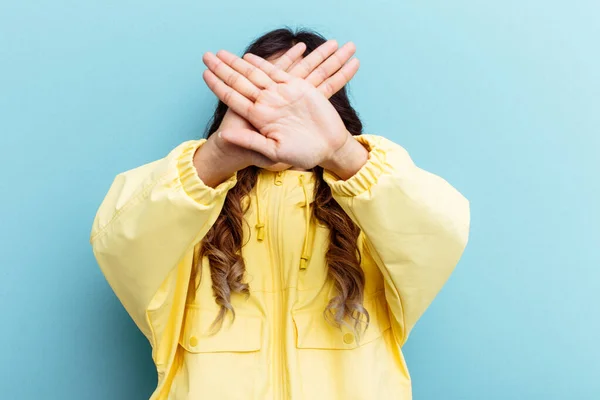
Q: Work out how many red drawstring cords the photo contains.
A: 0